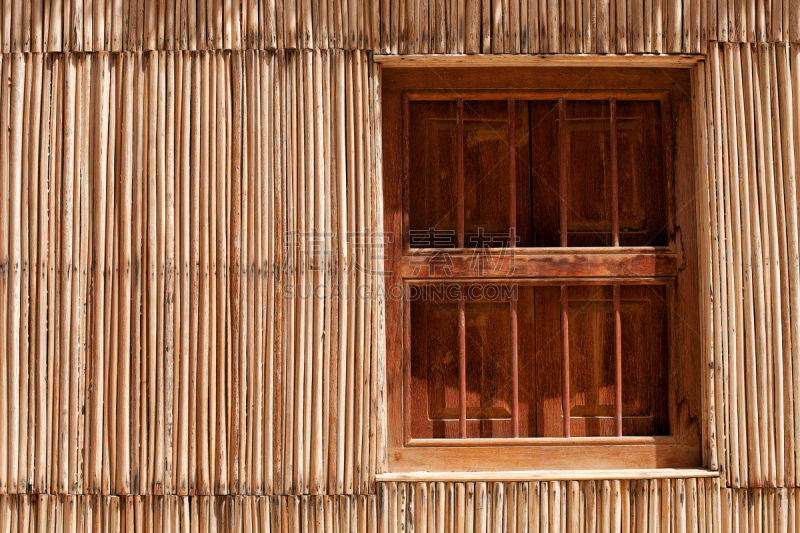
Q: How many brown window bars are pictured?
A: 8